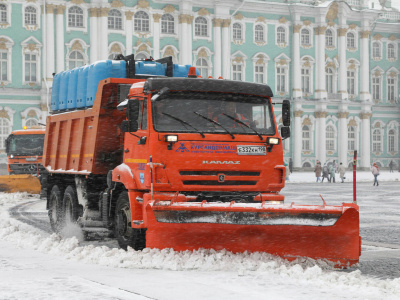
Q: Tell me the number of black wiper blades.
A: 3